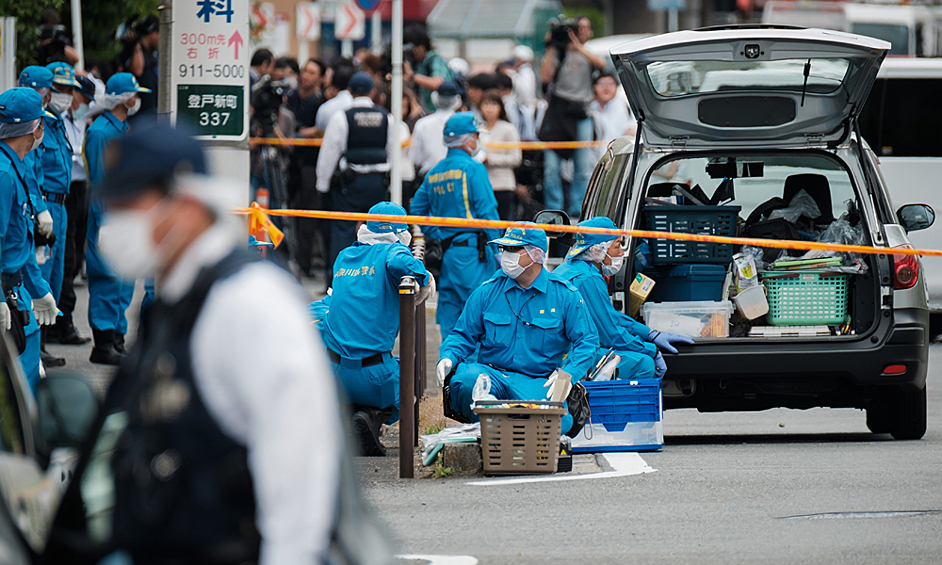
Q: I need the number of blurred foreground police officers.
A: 1